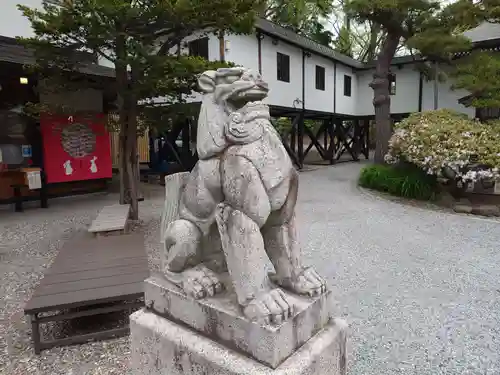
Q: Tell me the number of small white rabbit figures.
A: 2